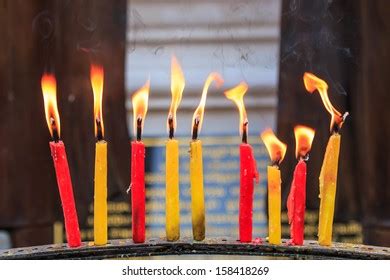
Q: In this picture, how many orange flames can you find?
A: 9